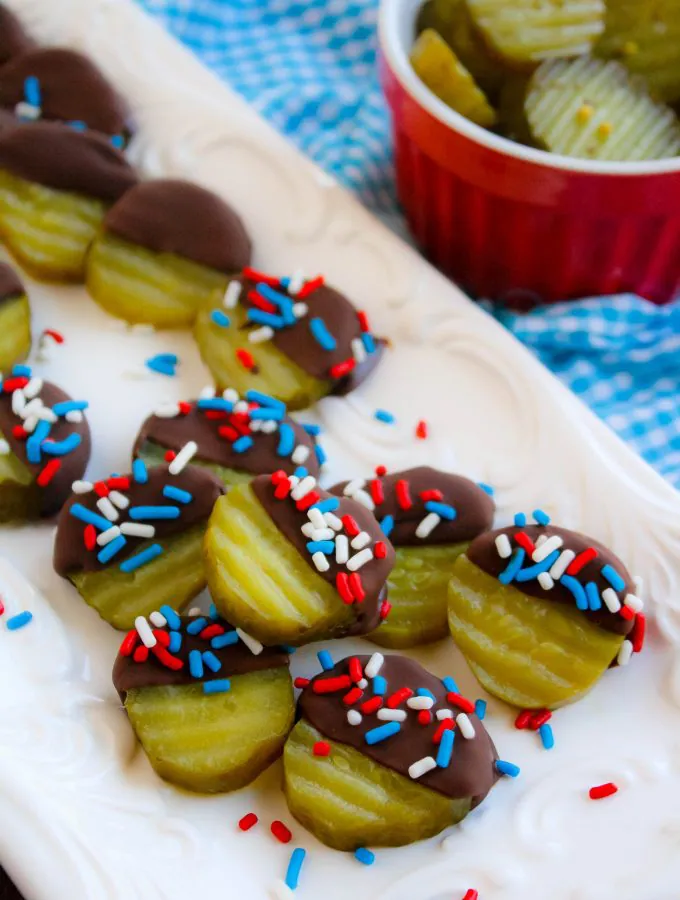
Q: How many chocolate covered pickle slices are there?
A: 14